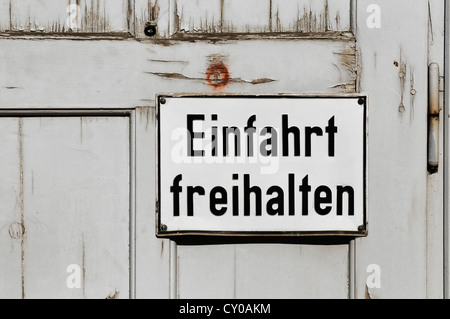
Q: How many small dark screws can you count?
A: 4